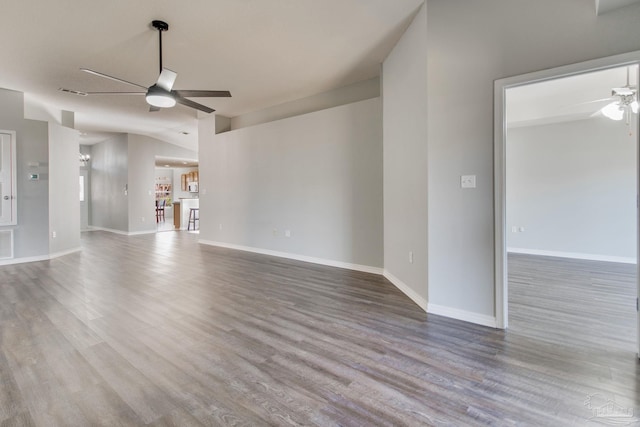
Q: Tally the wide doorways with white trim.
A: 1